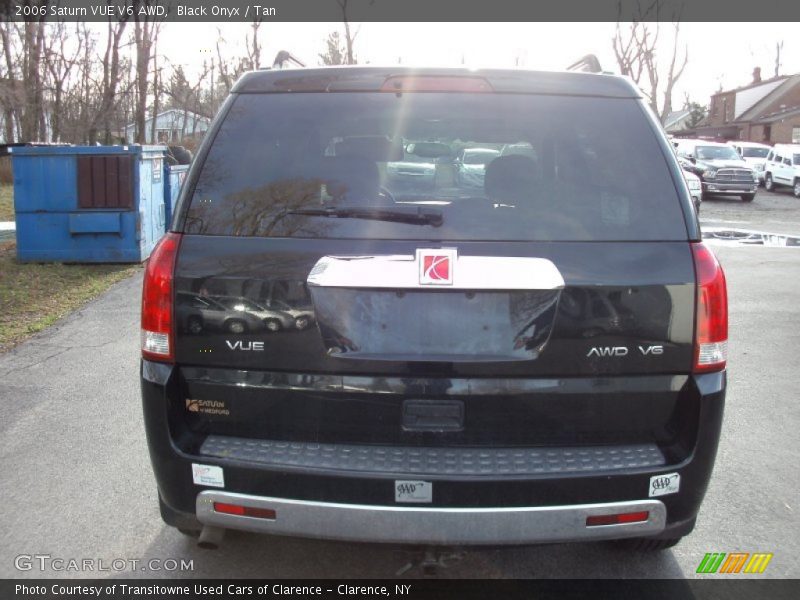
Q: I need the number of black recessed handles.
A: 1